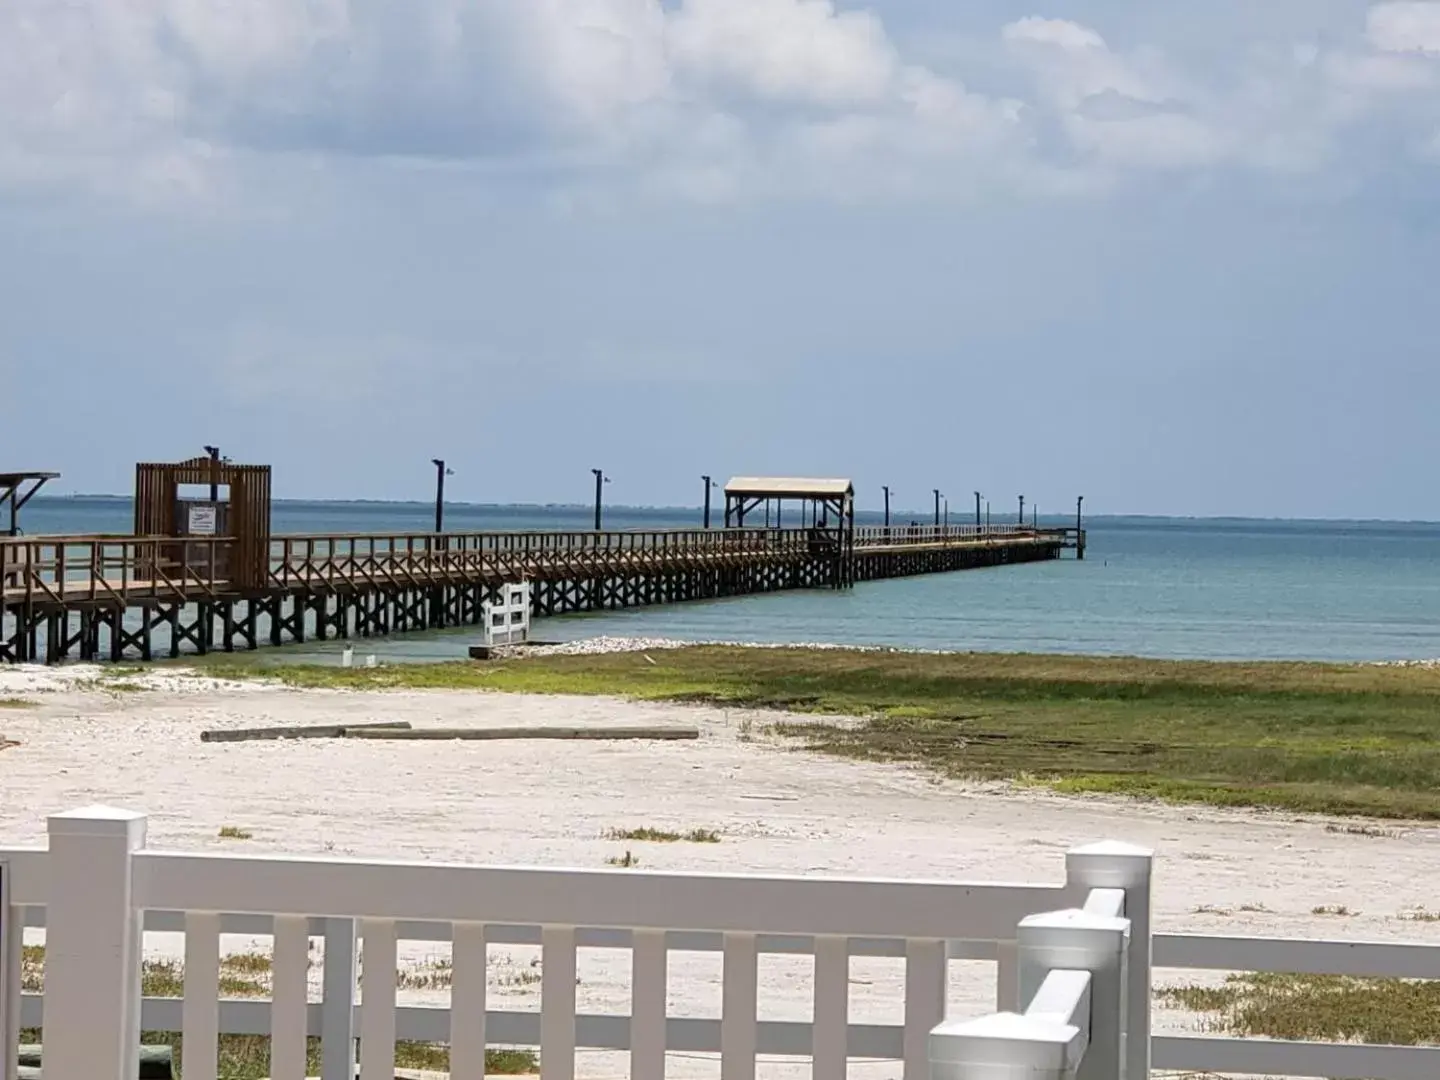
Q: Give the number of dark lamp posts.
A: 9